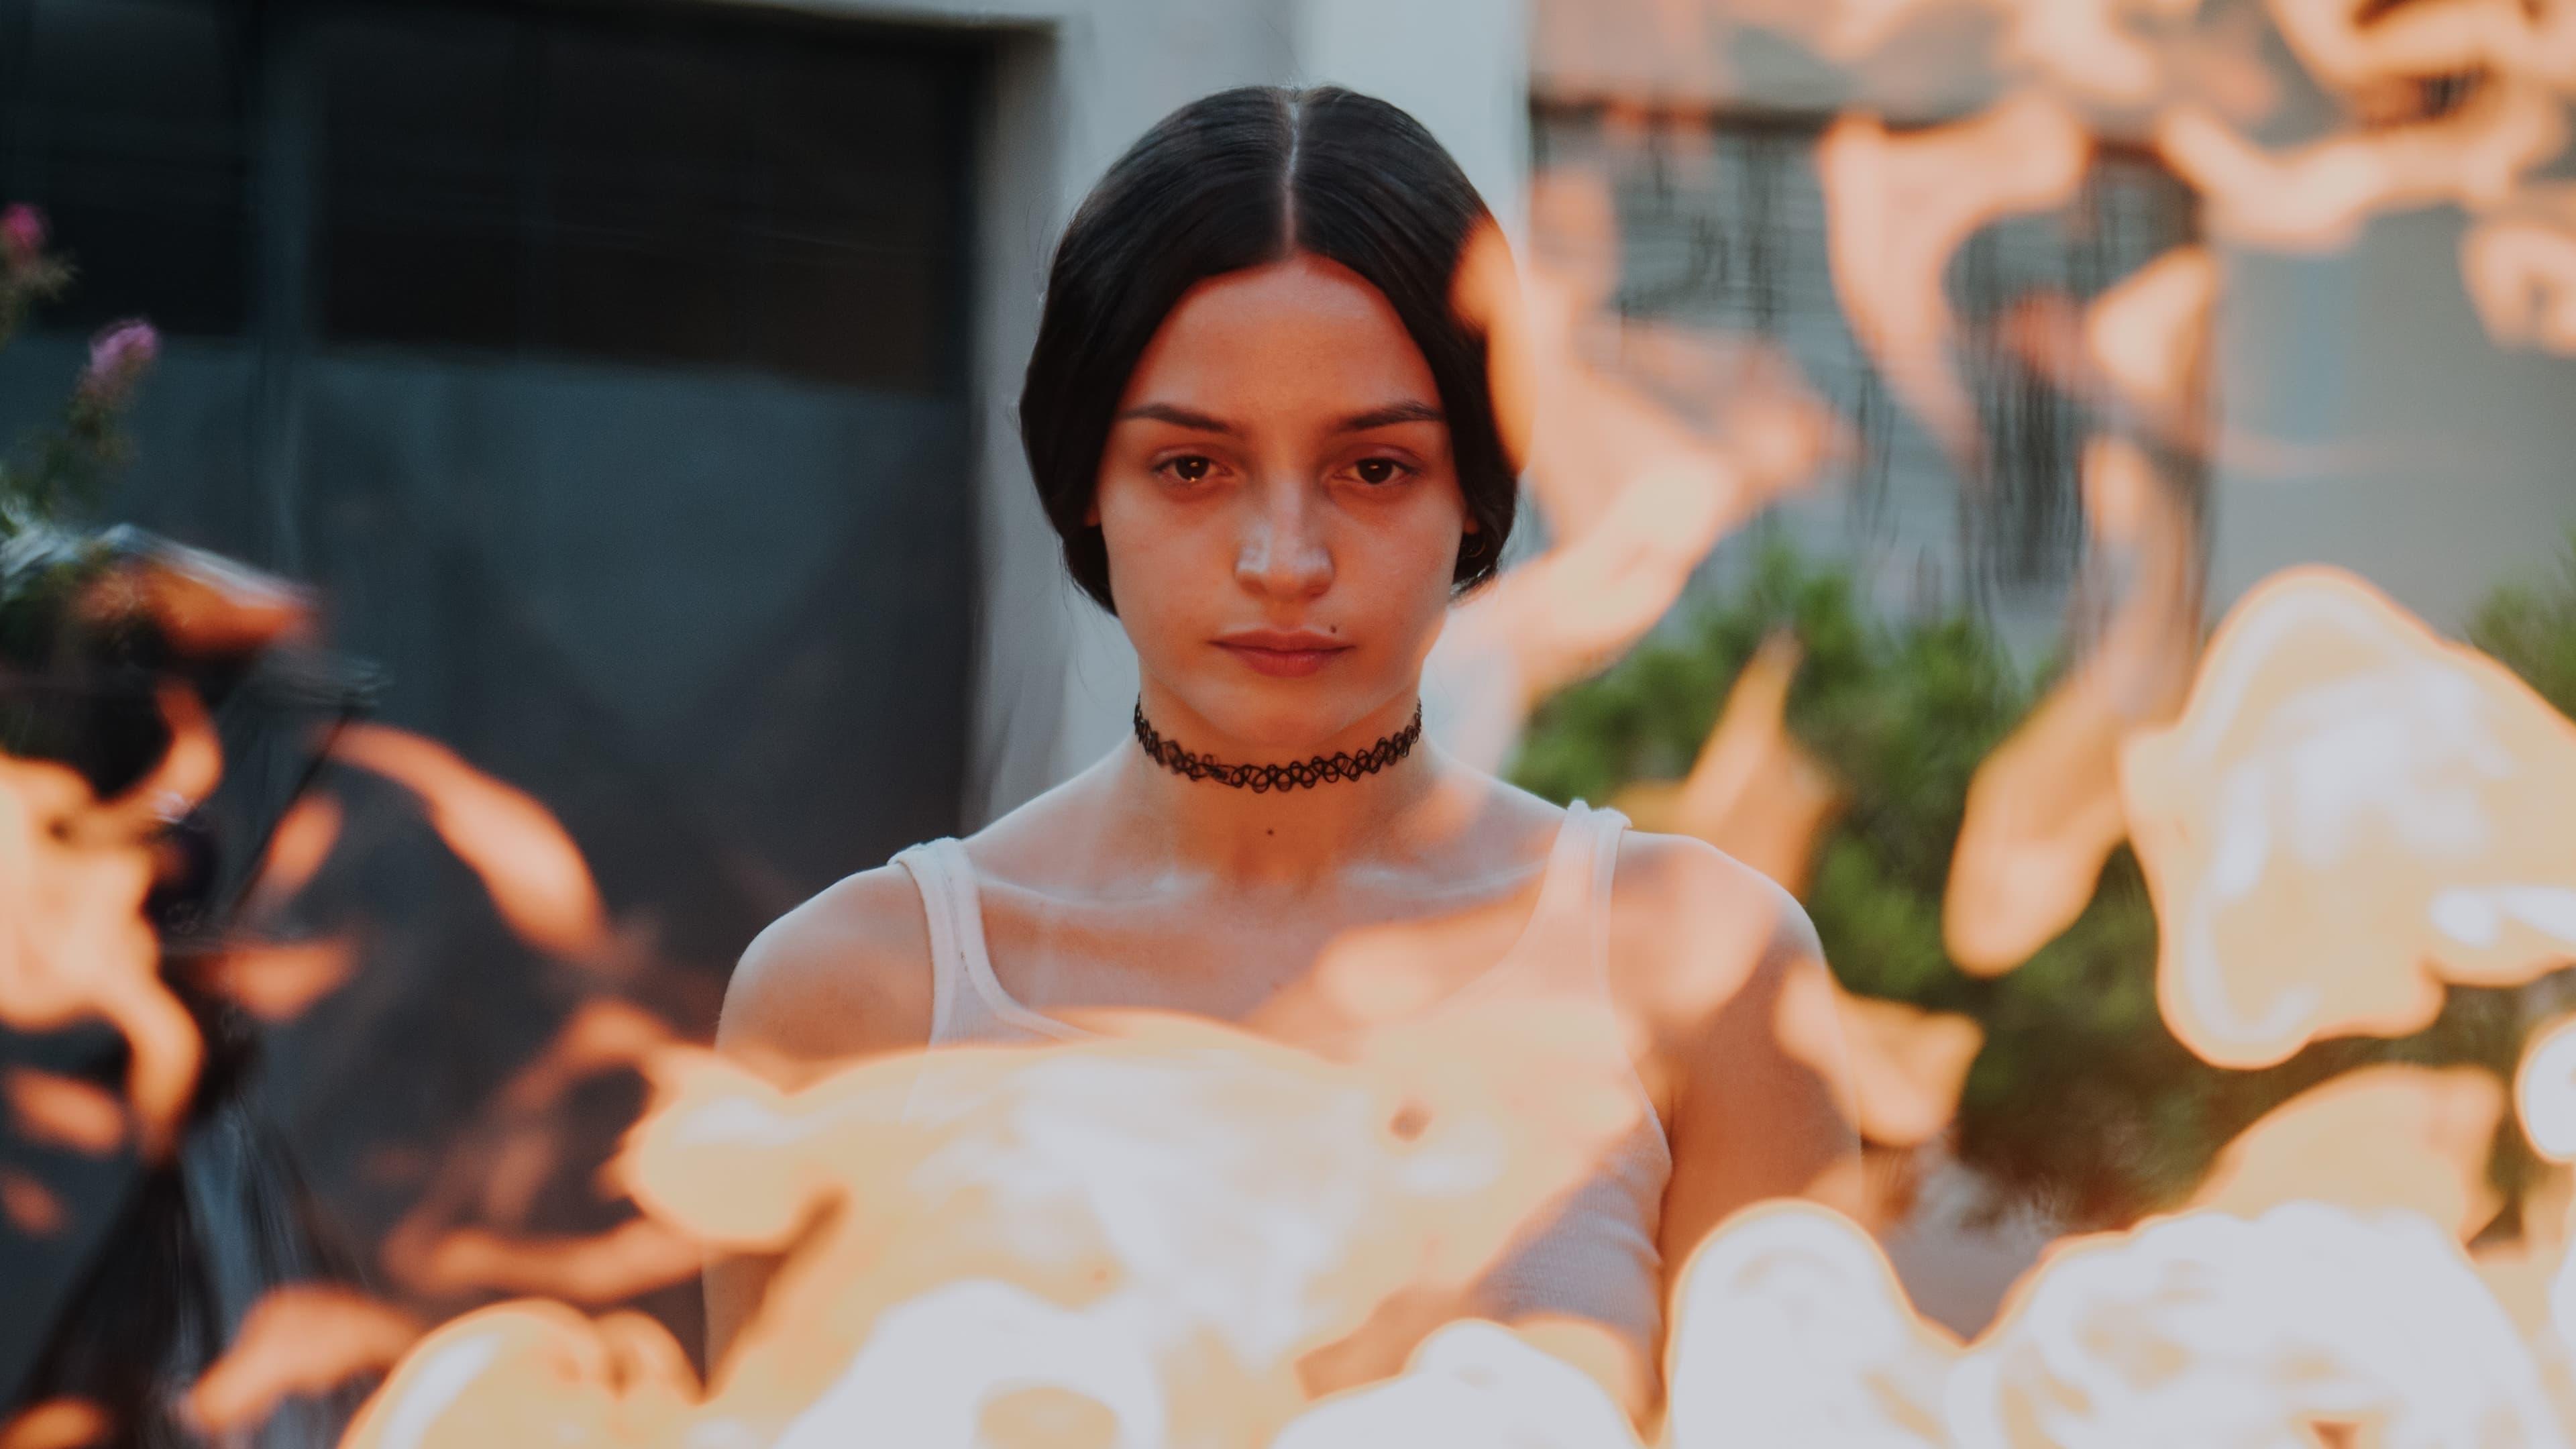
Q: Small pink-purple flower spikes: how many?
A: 2